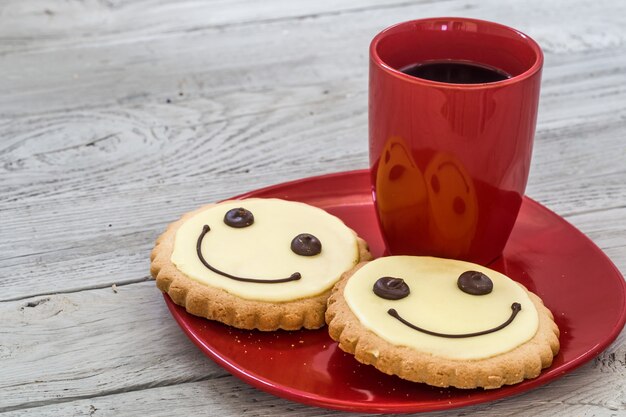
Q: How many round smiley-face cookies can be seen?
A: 2